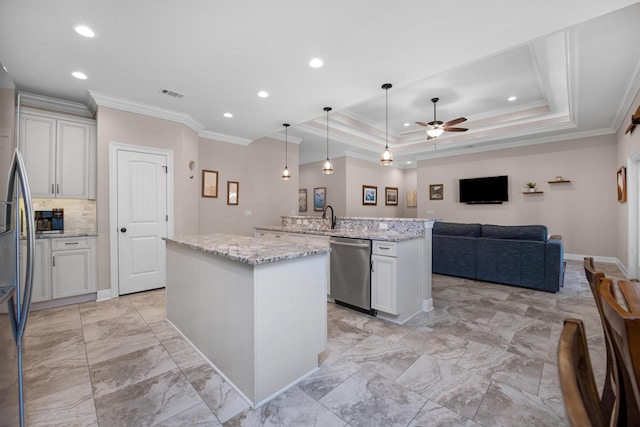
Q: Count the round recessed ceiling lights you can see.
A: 8